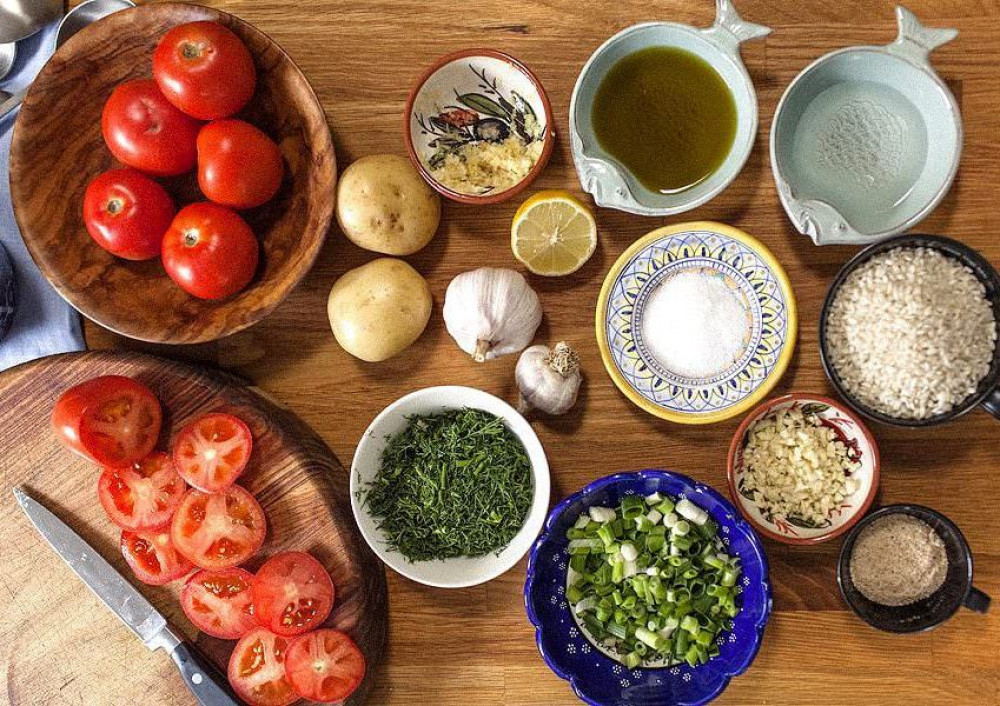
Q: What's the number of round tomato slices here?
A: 8